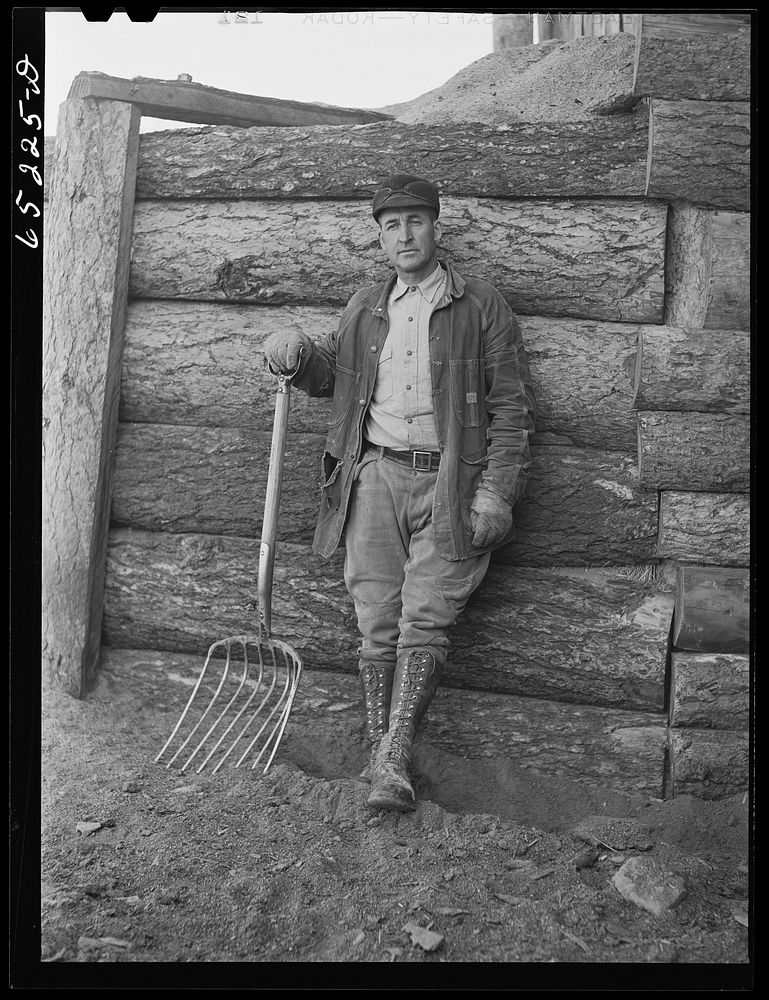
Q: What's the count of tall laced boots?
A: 2